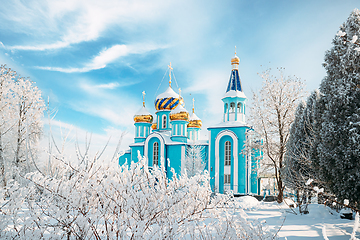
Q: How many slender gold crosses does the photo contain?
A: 5